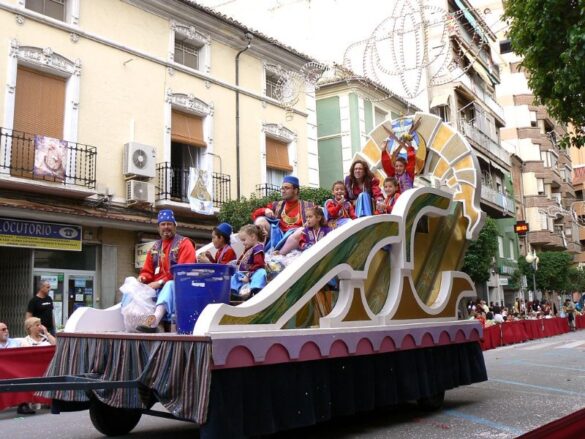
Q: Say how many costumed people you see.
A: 9